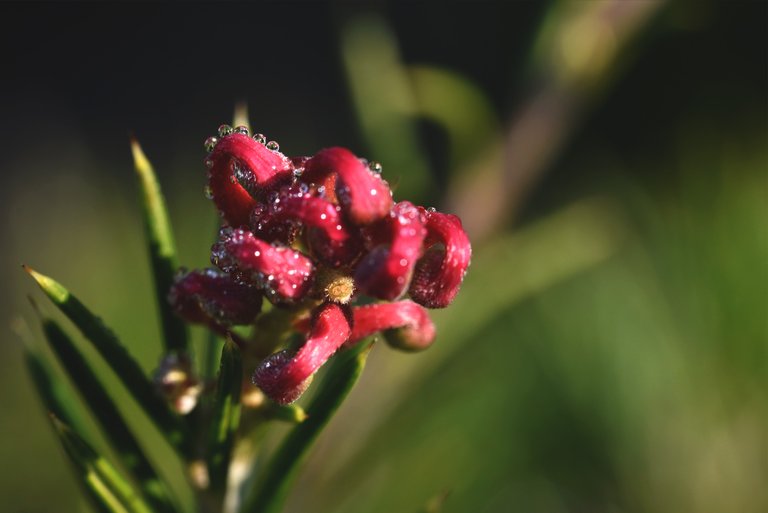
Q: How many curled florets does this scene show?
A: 9